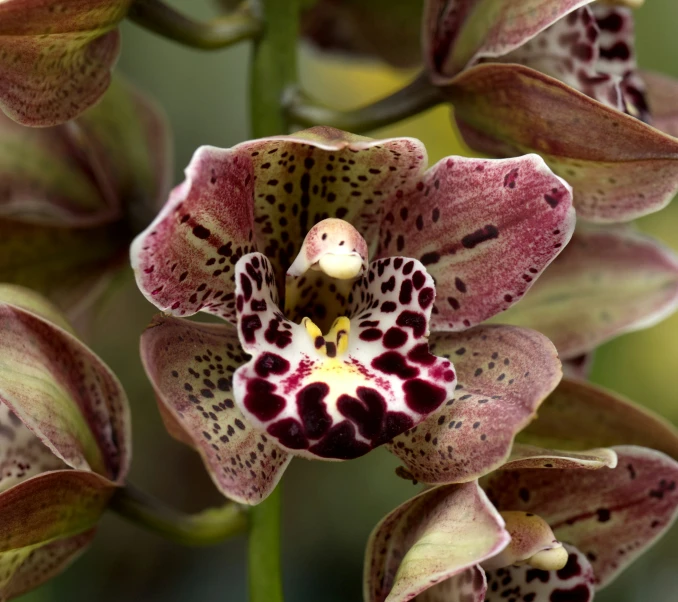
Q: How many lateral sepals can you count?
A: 2